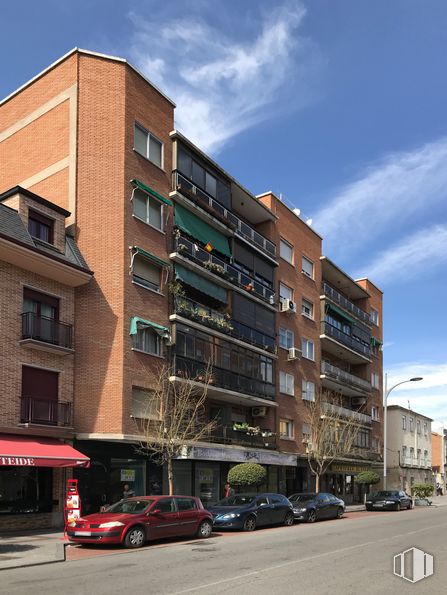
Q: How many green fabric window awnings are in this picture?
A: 7